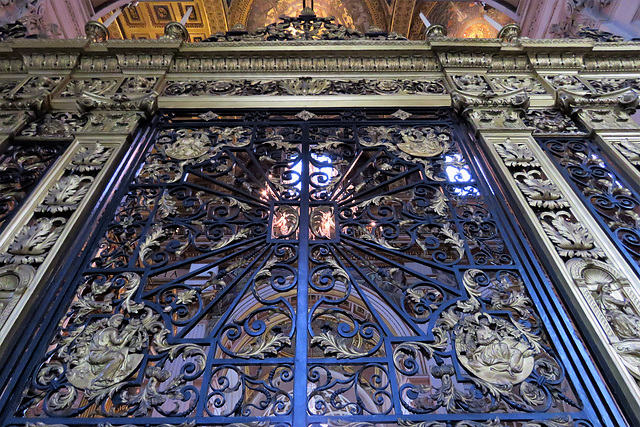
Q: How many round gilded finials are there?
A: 4